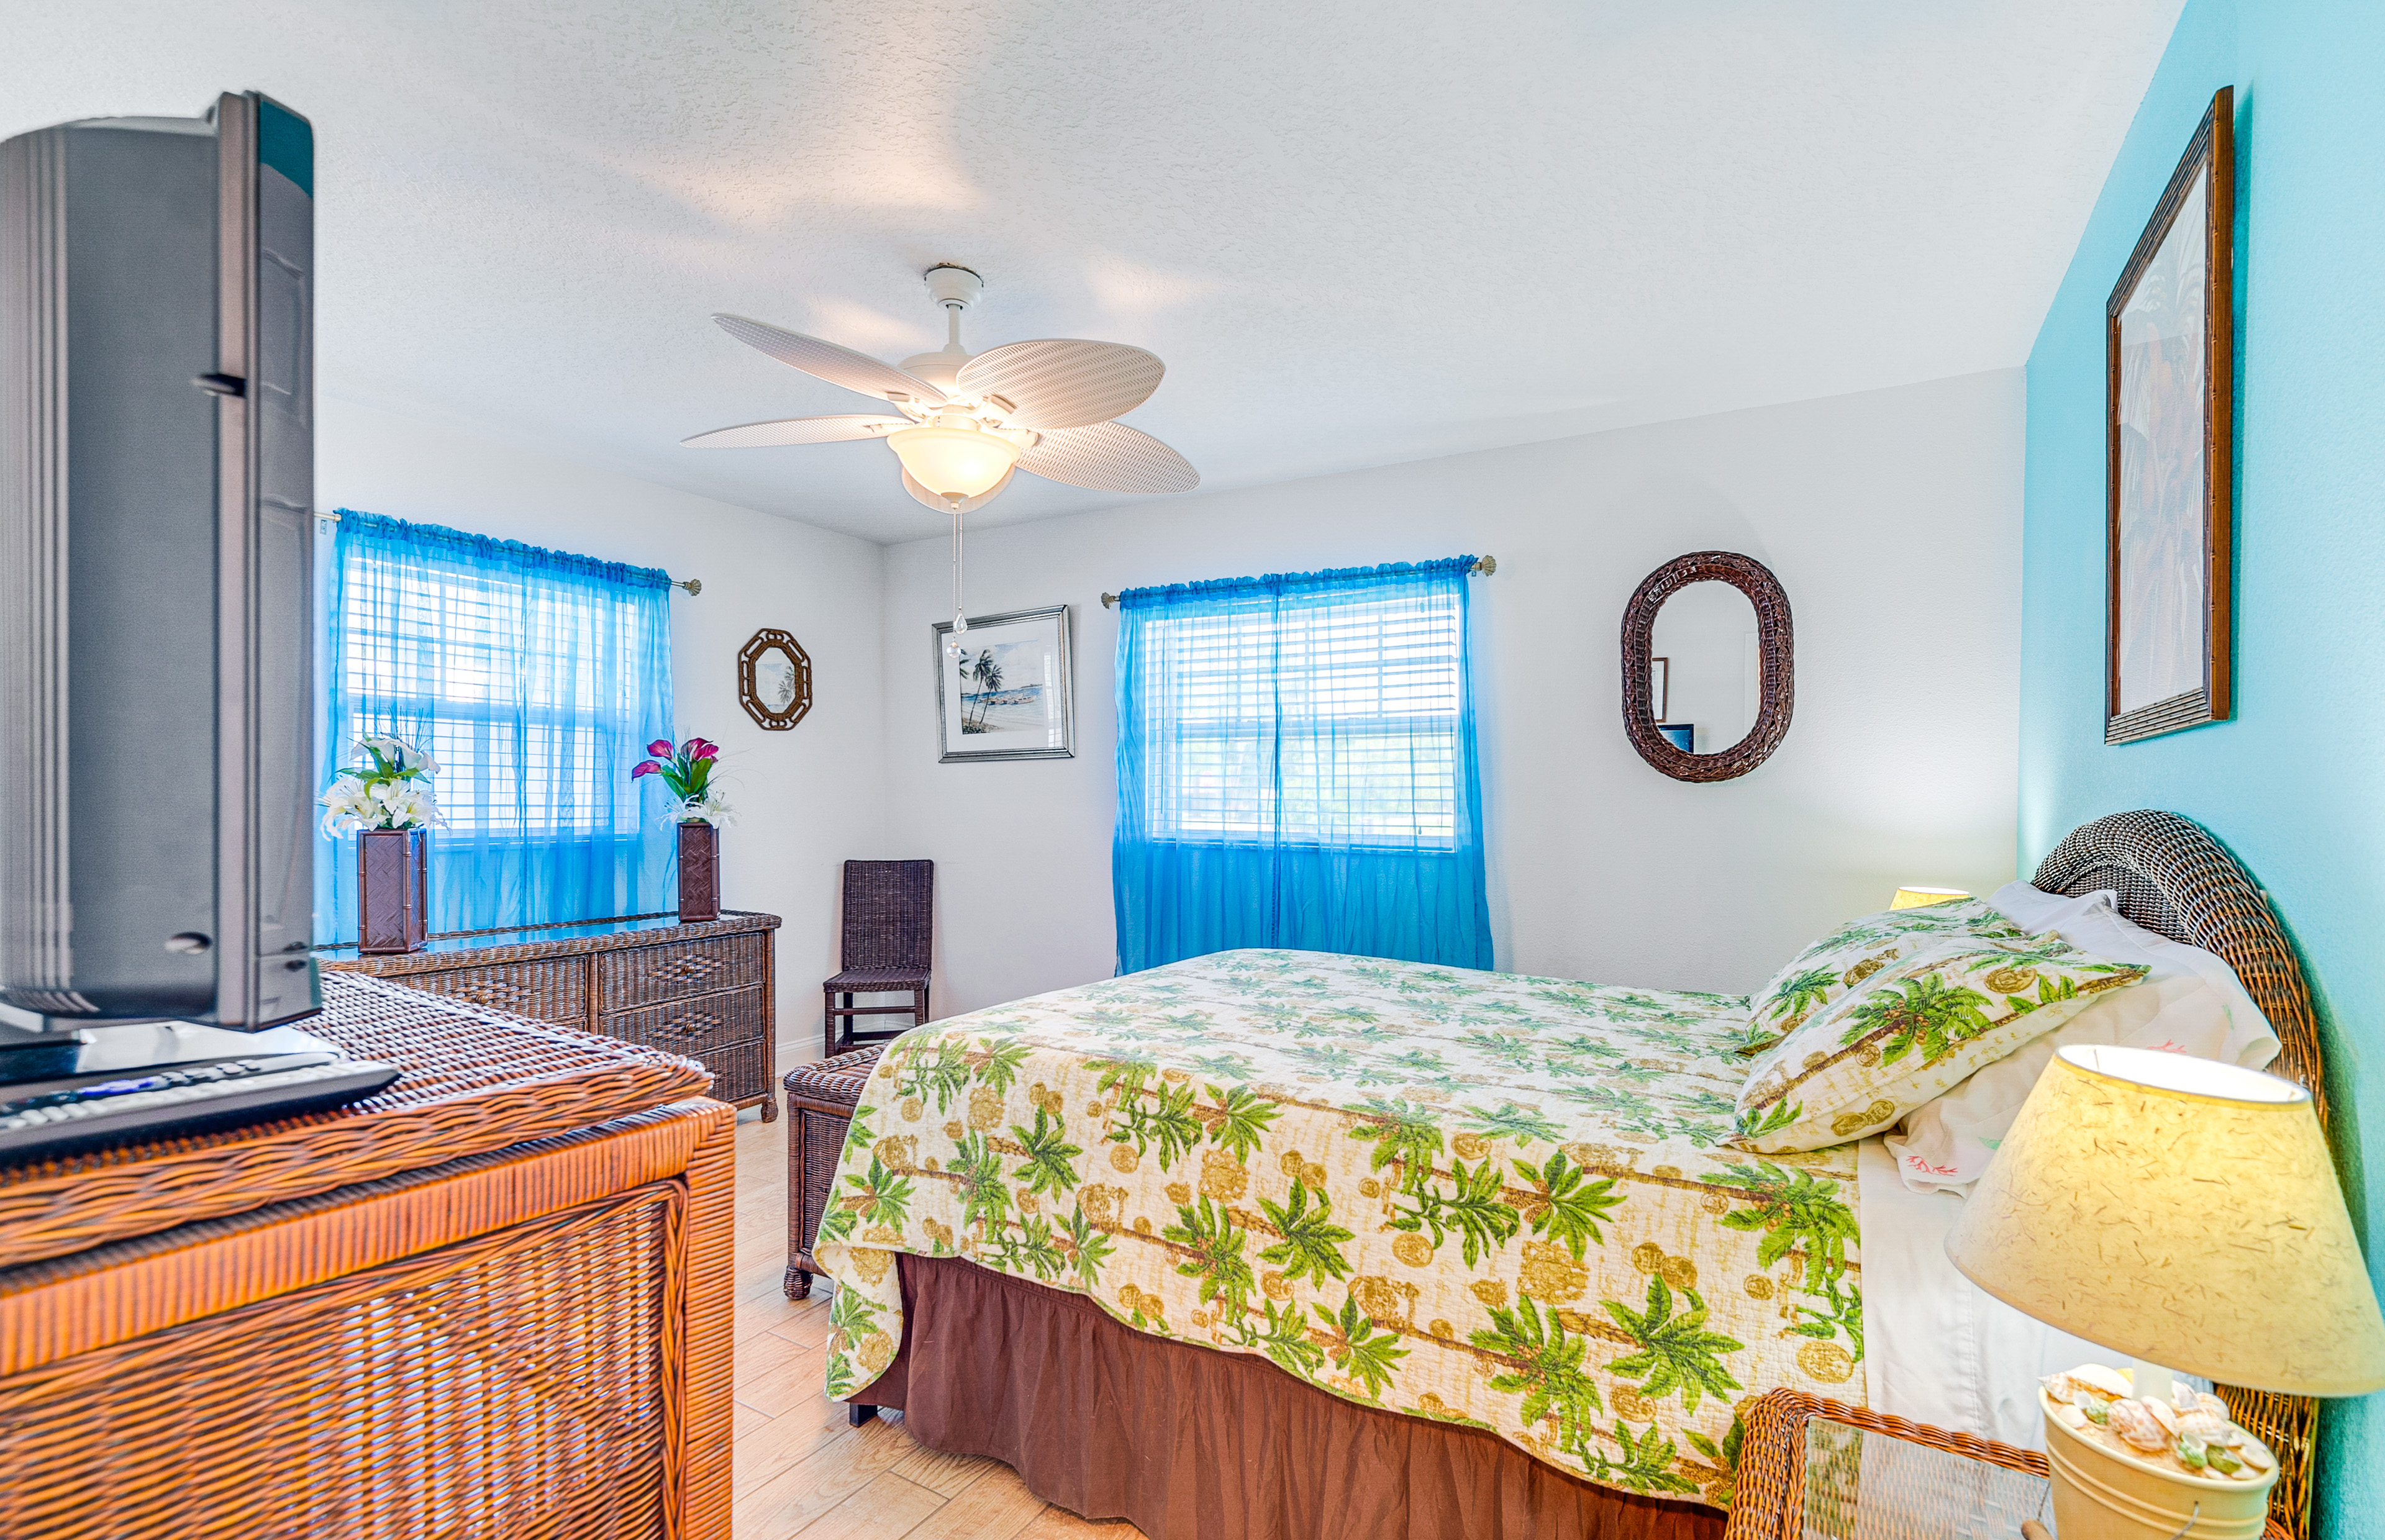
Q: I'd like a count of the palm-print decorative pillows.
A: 2